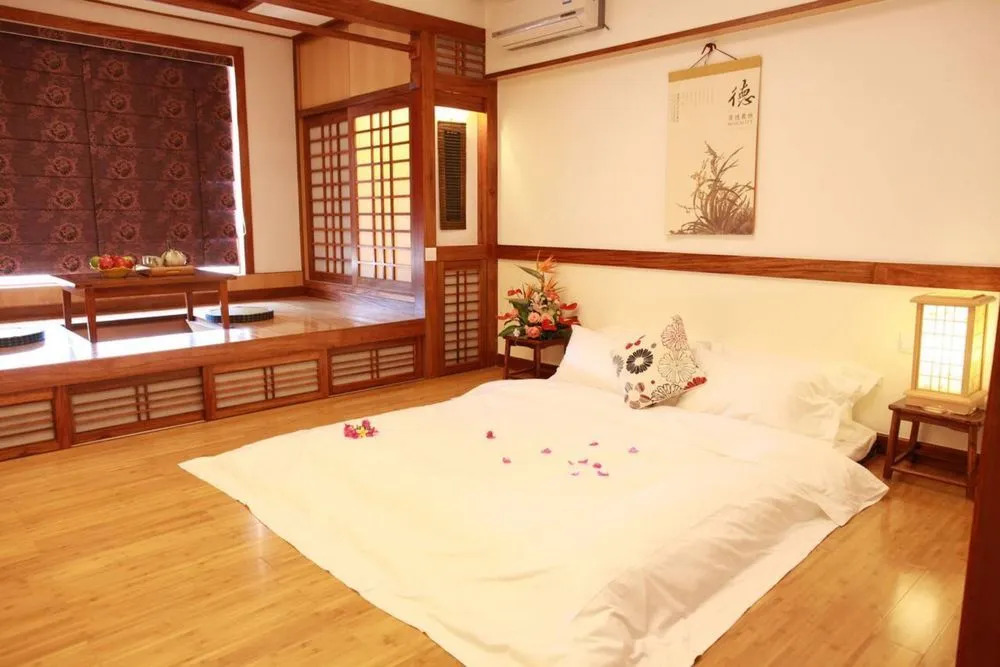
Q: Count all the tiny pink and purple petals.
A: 10